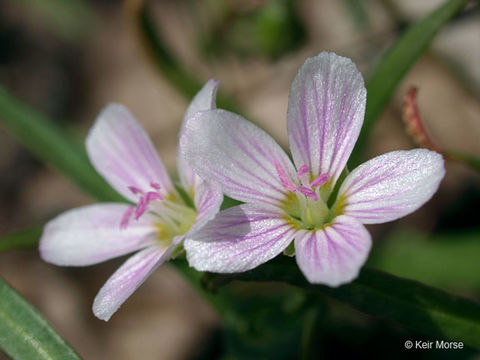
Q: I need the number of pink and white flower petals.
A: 10